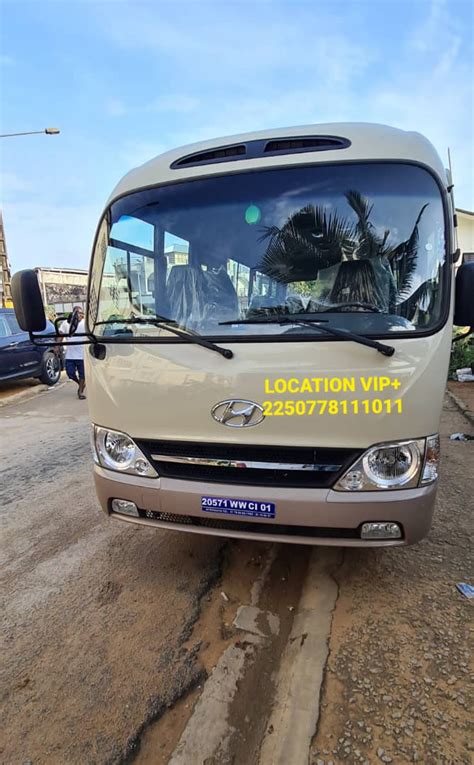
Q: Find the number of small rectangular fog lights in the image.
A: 2